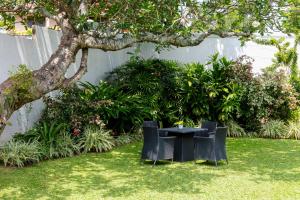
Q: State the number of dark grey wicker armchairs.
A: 4